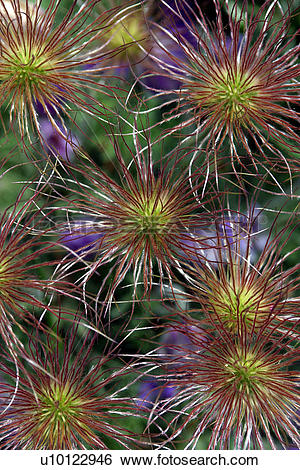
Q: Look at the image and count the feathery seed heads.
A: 7